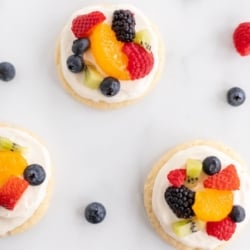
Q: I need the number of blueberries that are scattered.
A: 3